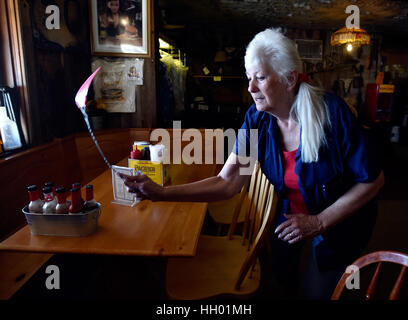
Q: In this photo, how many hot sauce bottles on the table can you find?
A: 7